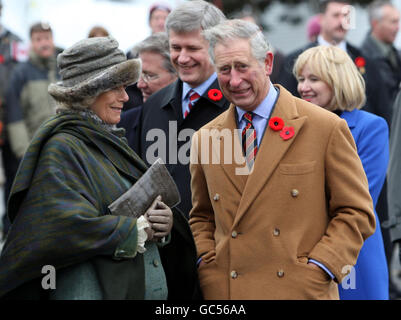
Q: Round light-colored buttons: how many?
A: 6